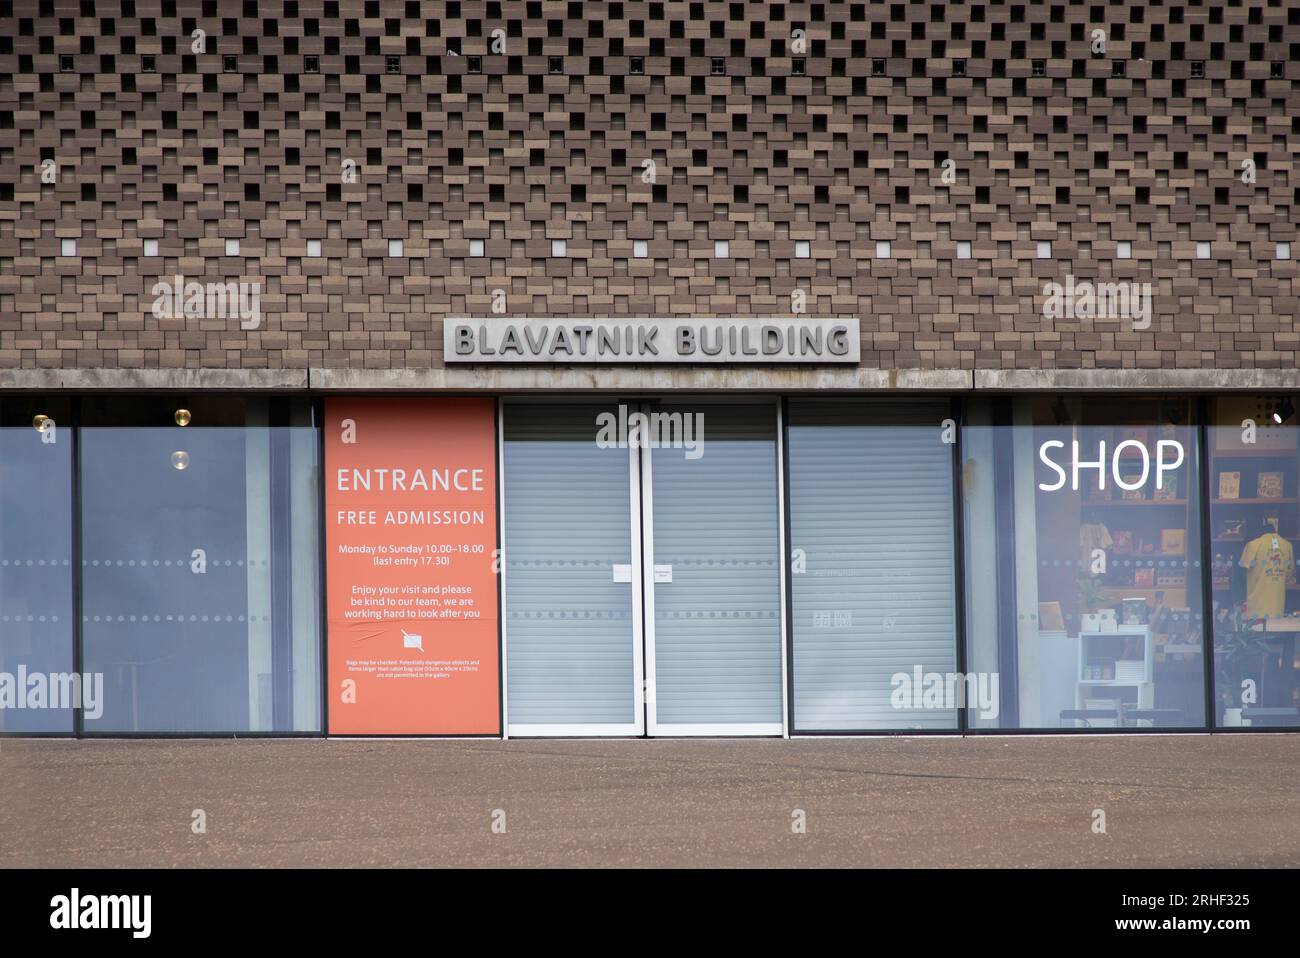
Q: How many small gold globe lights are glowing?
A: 3